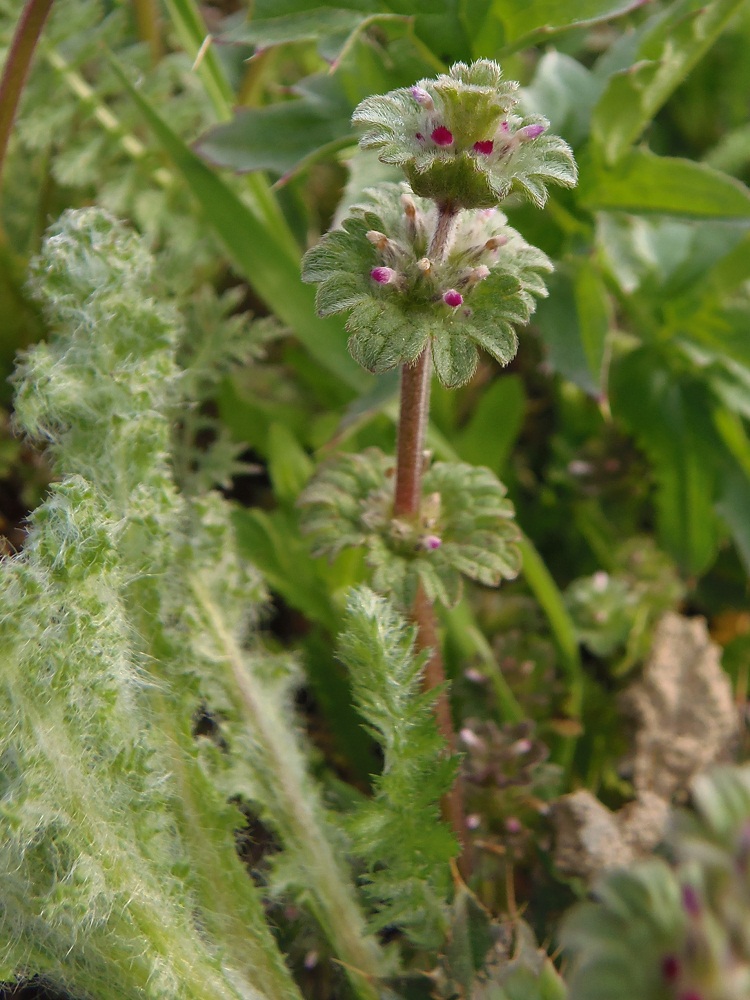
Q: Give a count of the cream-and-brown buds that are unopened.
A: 5